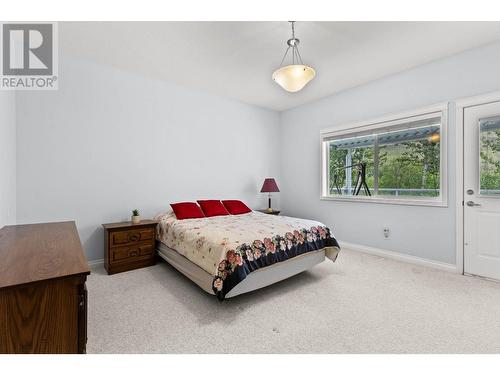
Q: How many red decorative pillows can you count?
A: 3